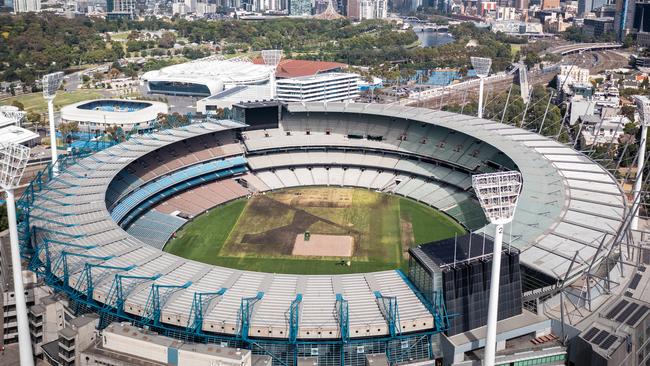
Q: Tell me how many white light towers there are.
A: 6